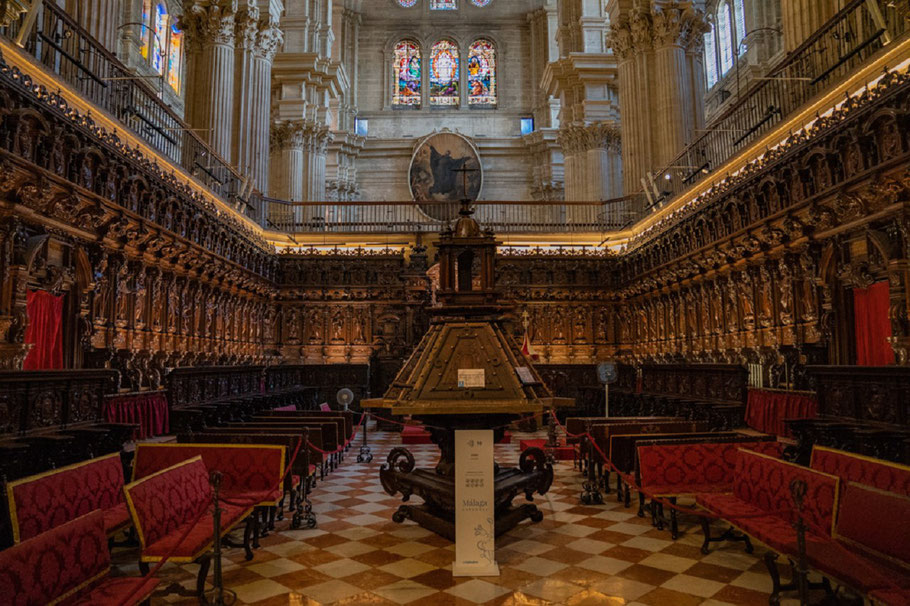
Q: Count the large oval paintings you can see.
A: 1